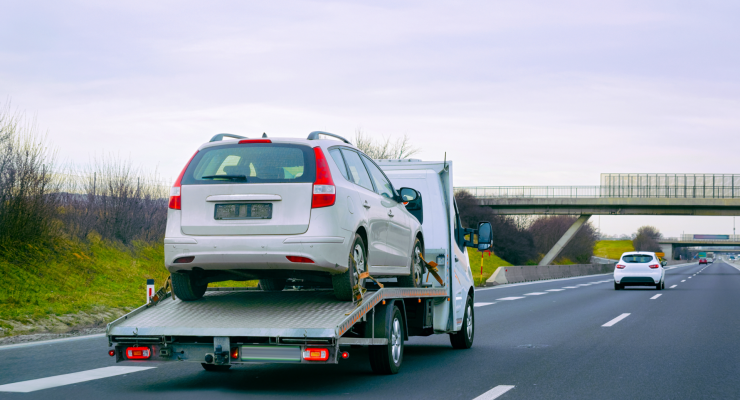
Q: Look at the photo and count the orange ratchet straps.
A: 3